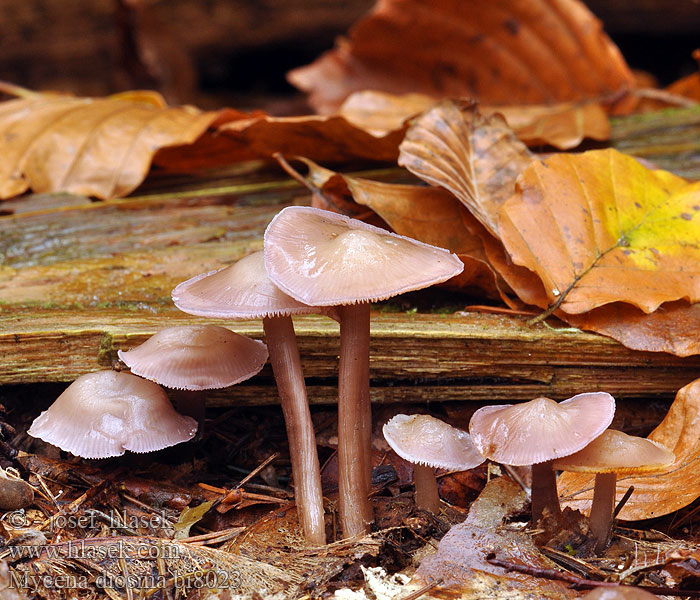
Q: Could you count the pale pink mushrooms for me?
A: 7